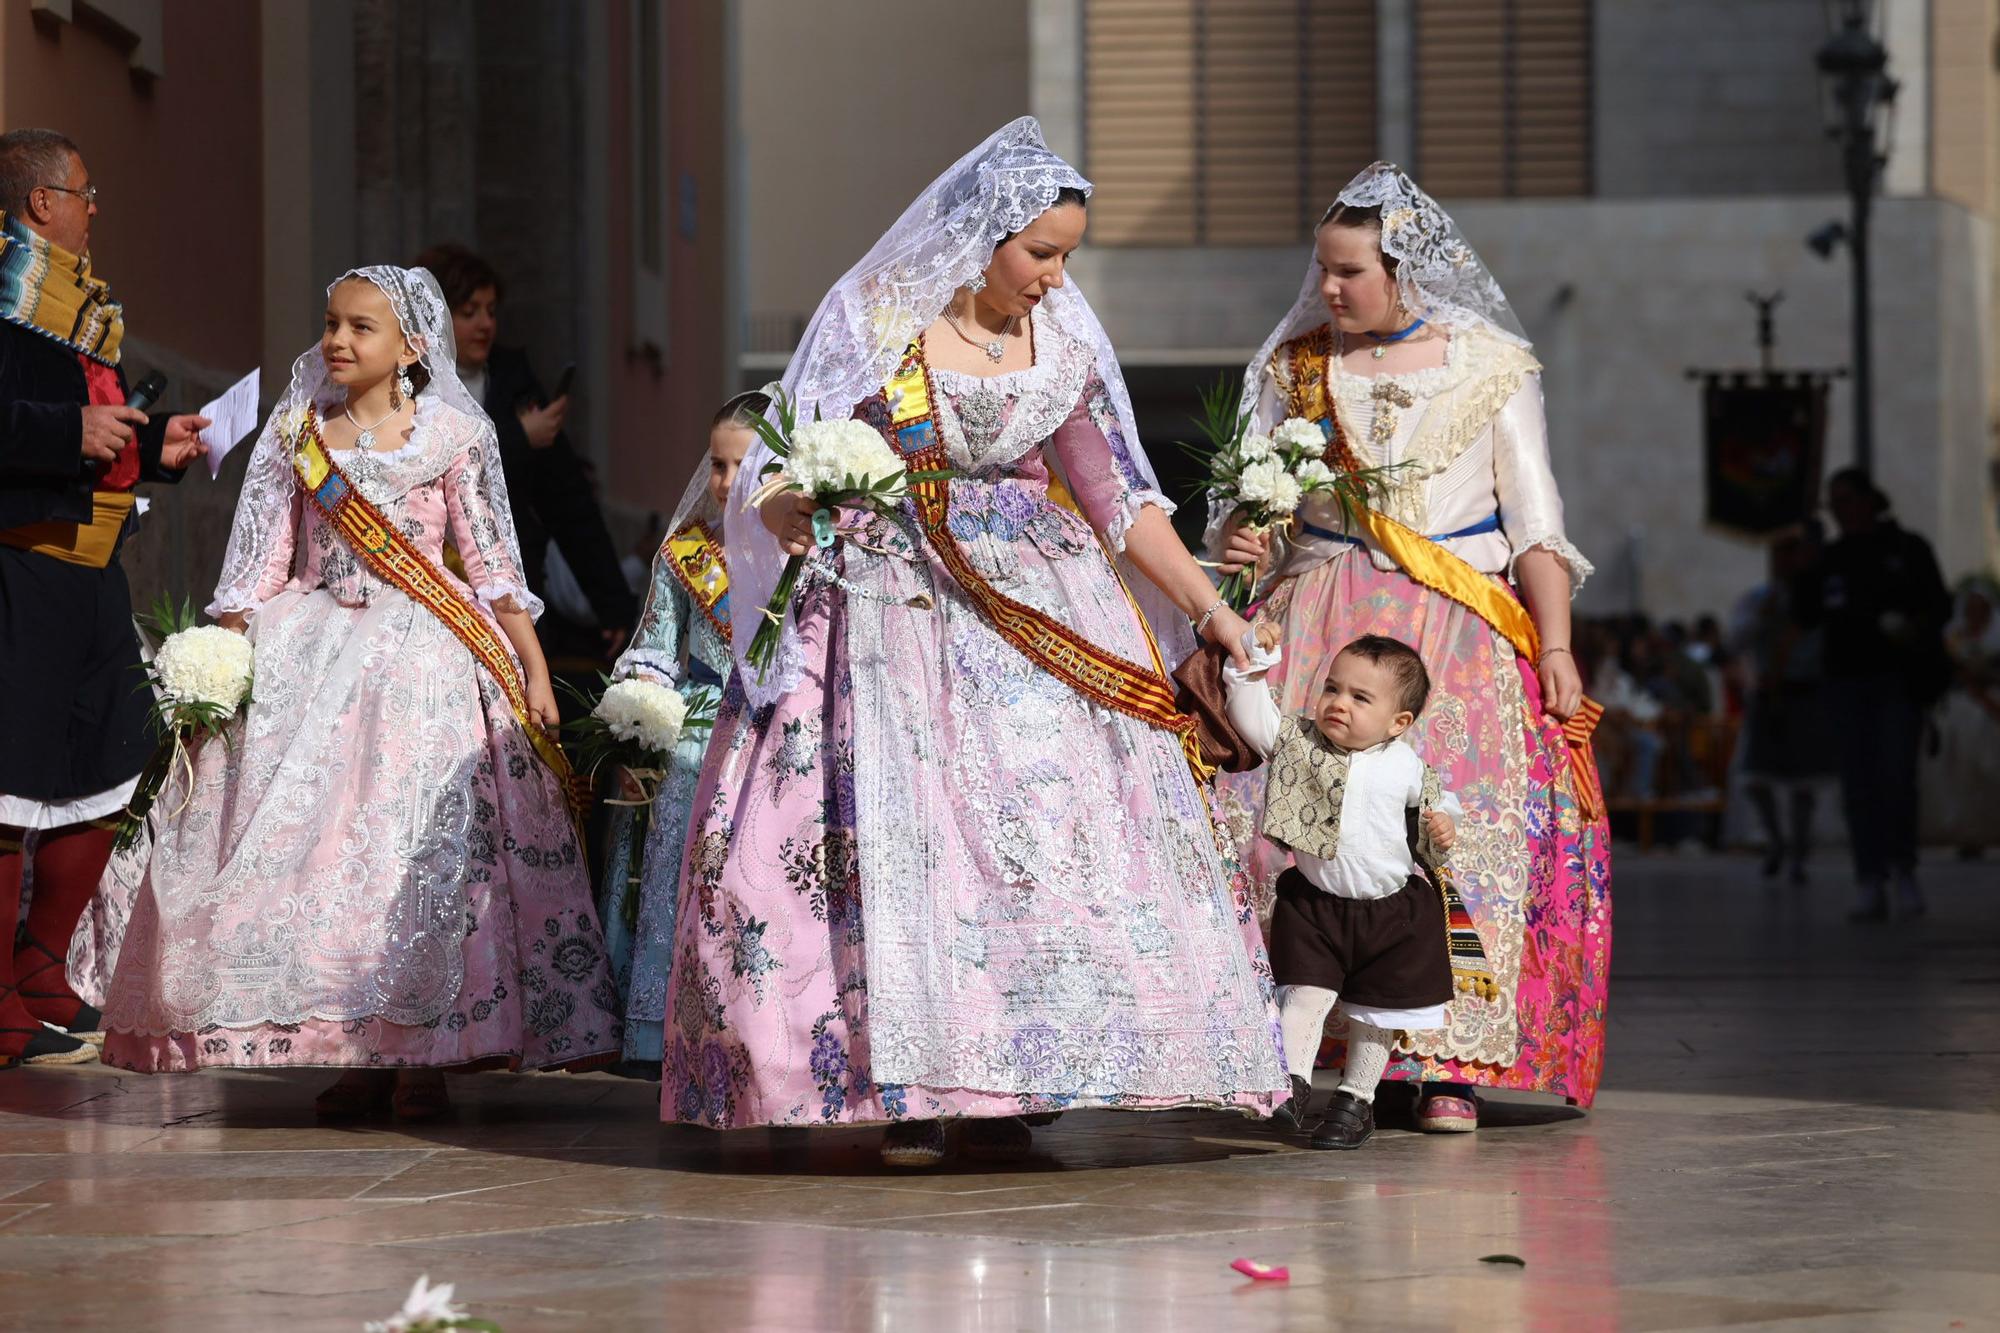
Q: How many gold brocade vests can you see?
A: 1